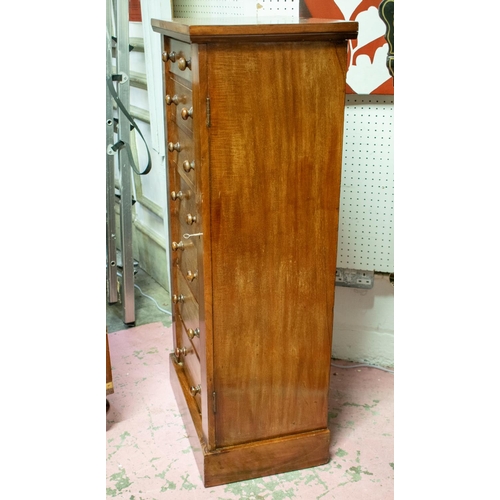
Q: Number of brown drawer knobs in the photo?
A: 14